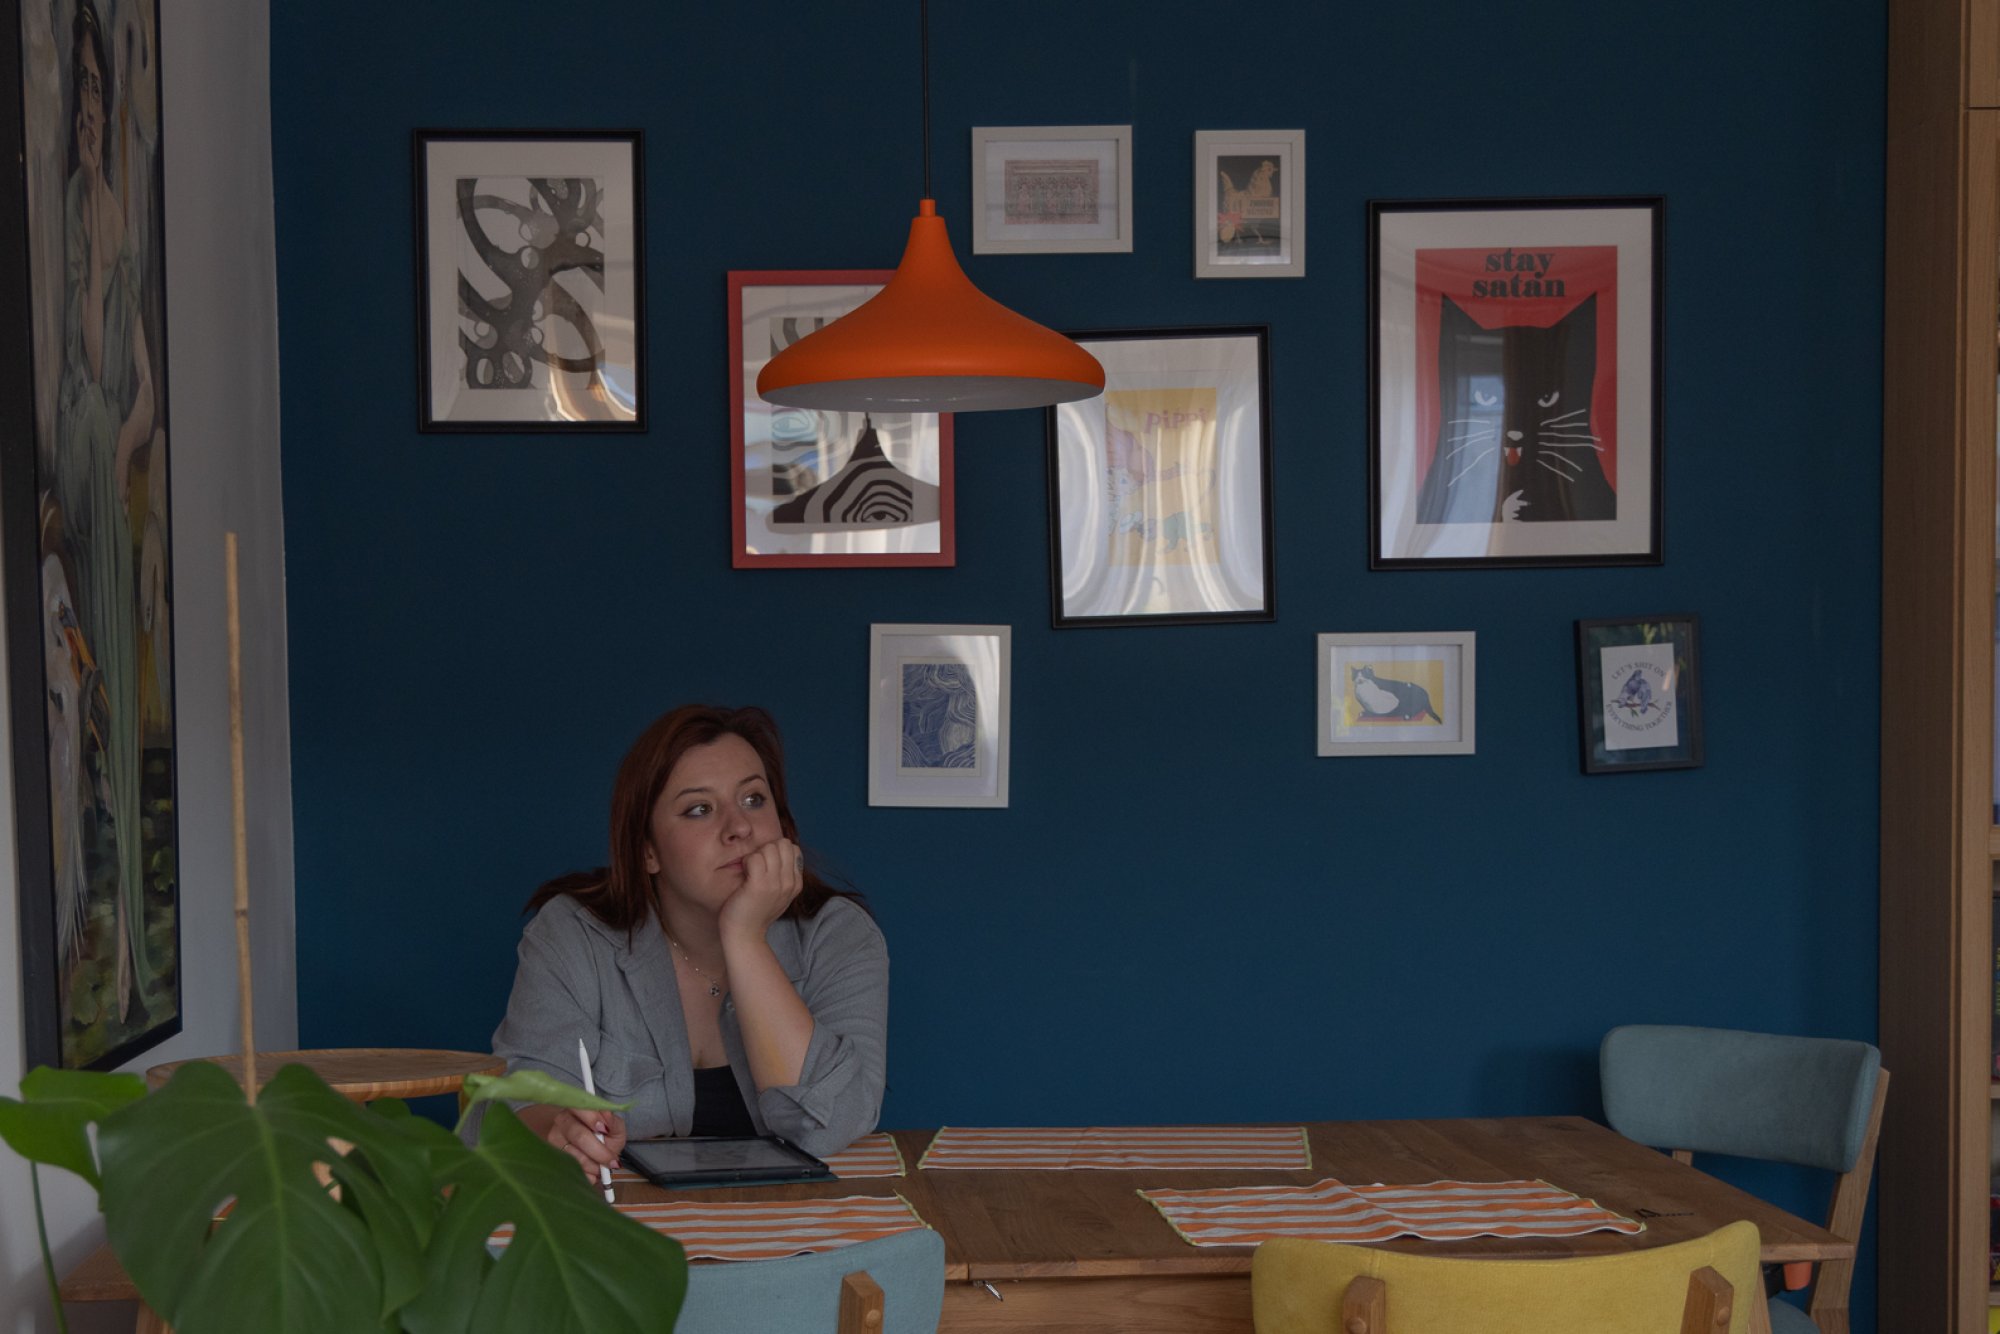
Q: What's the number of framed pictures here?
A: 10